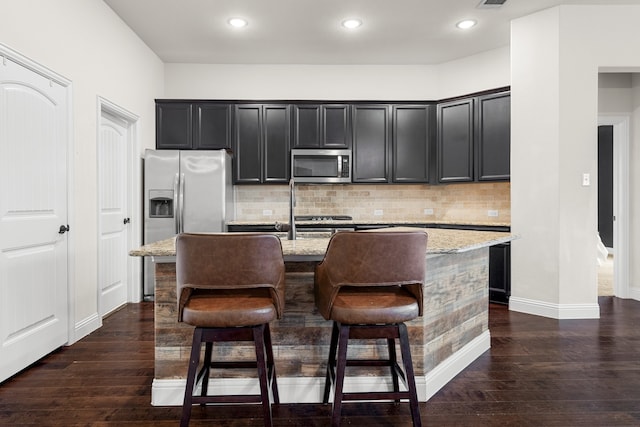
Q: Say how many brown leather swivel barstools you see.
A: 2